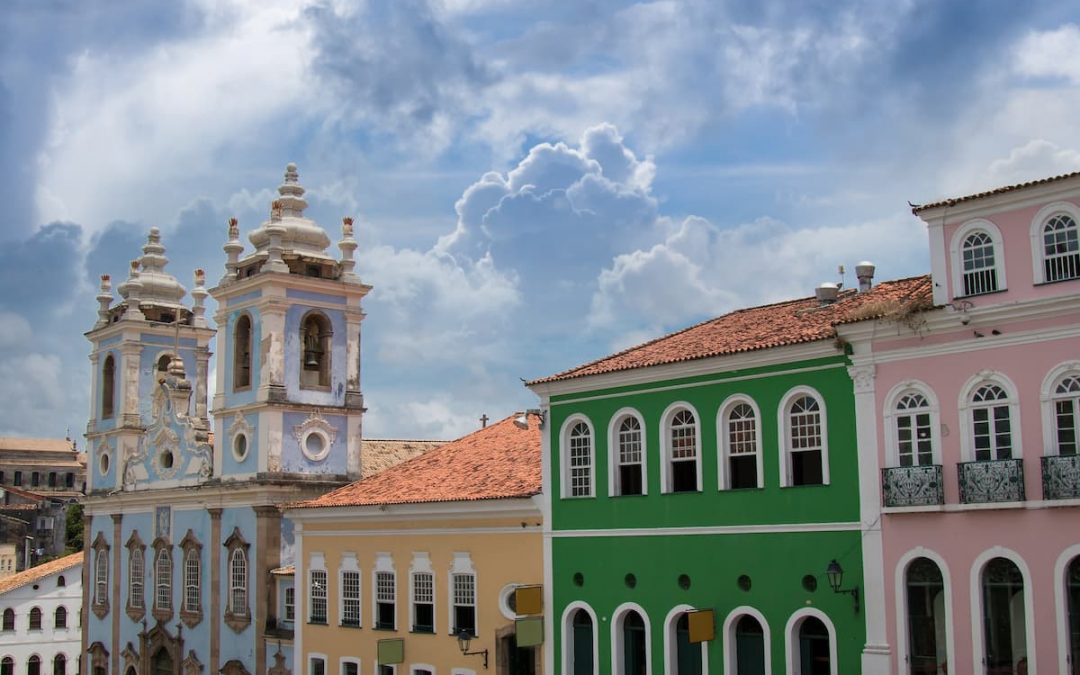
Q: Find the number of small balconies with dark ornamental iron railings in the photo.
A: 3